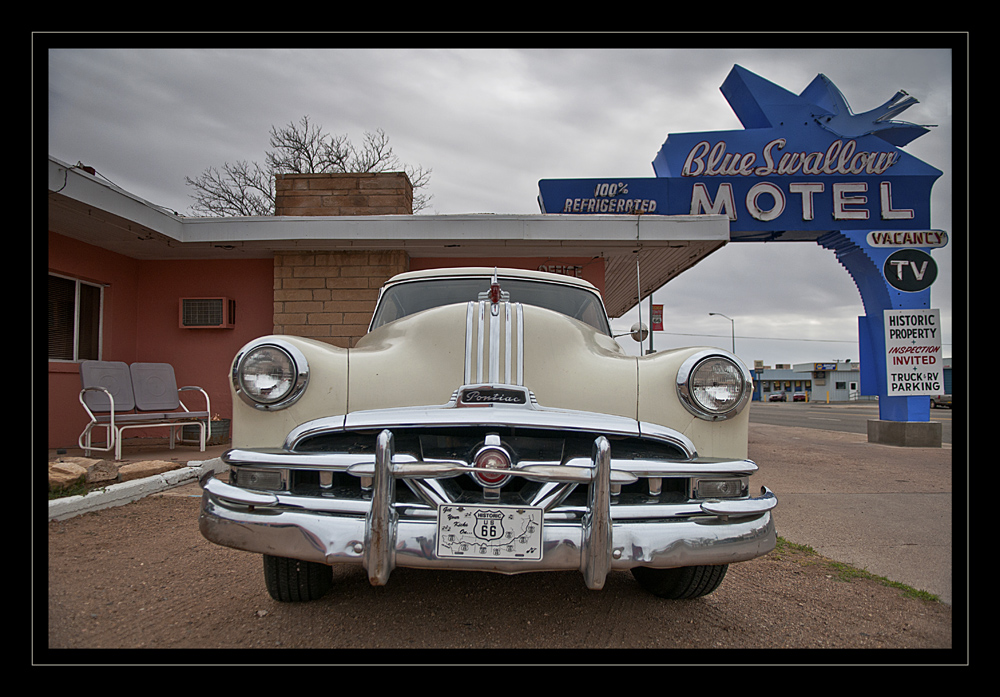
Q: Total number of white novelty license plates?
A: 1